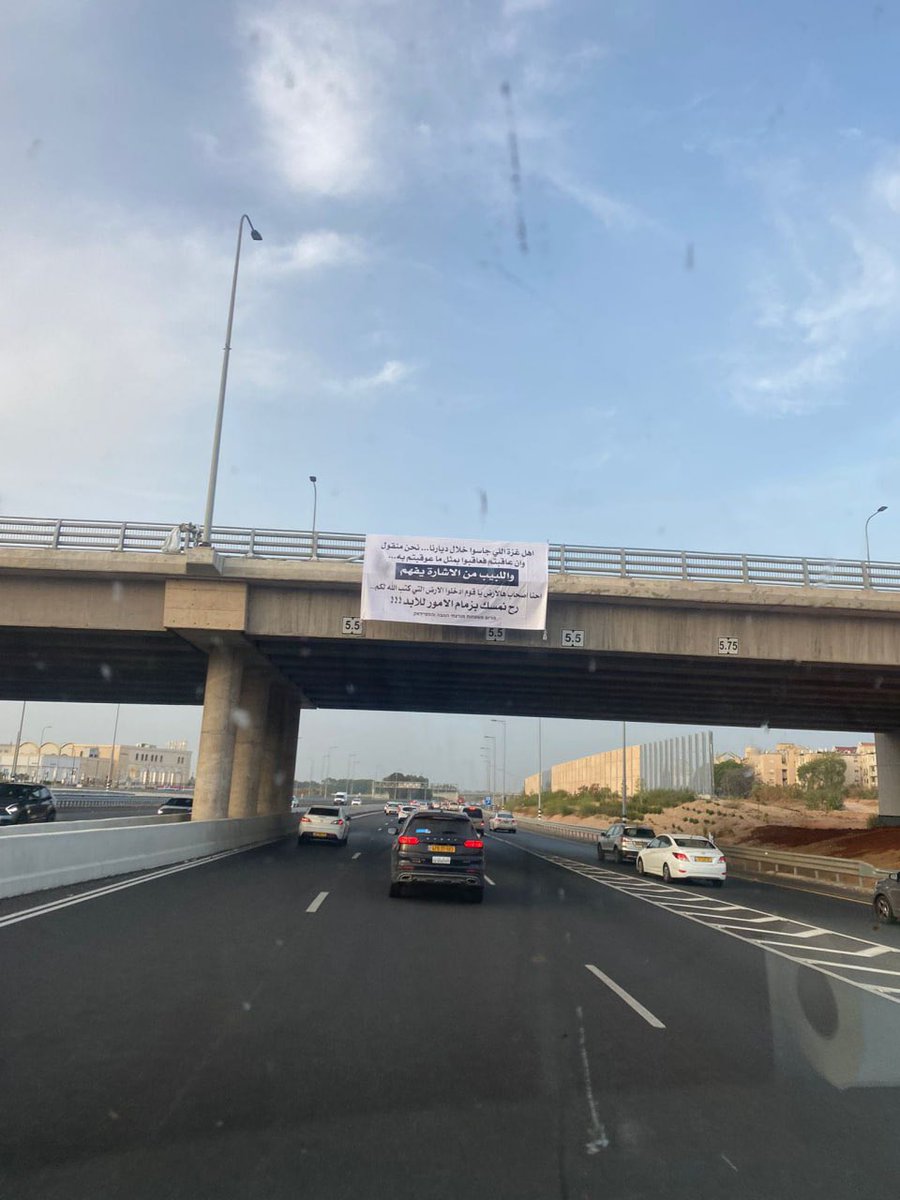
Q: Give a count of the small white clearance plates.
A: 4